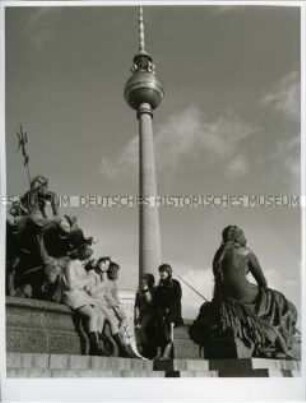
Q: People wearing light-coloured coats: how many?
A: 3